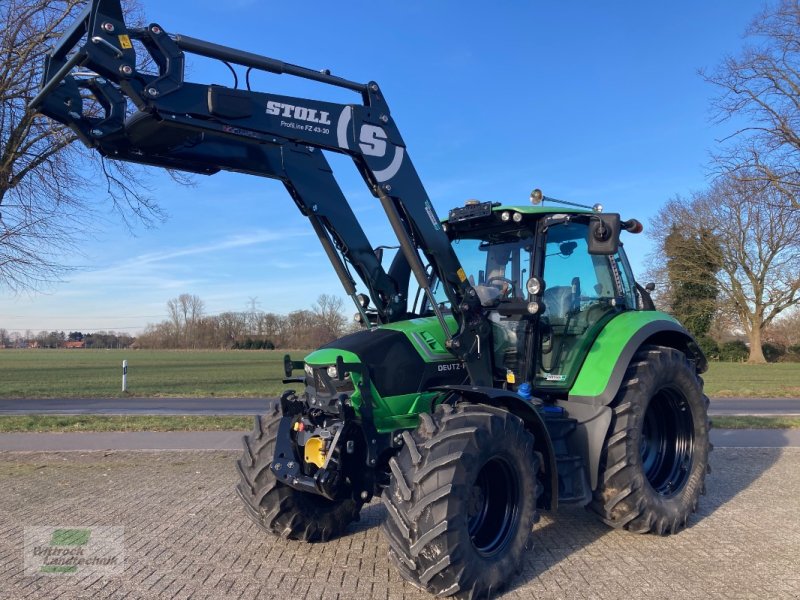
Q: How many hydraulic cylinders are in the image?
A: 3